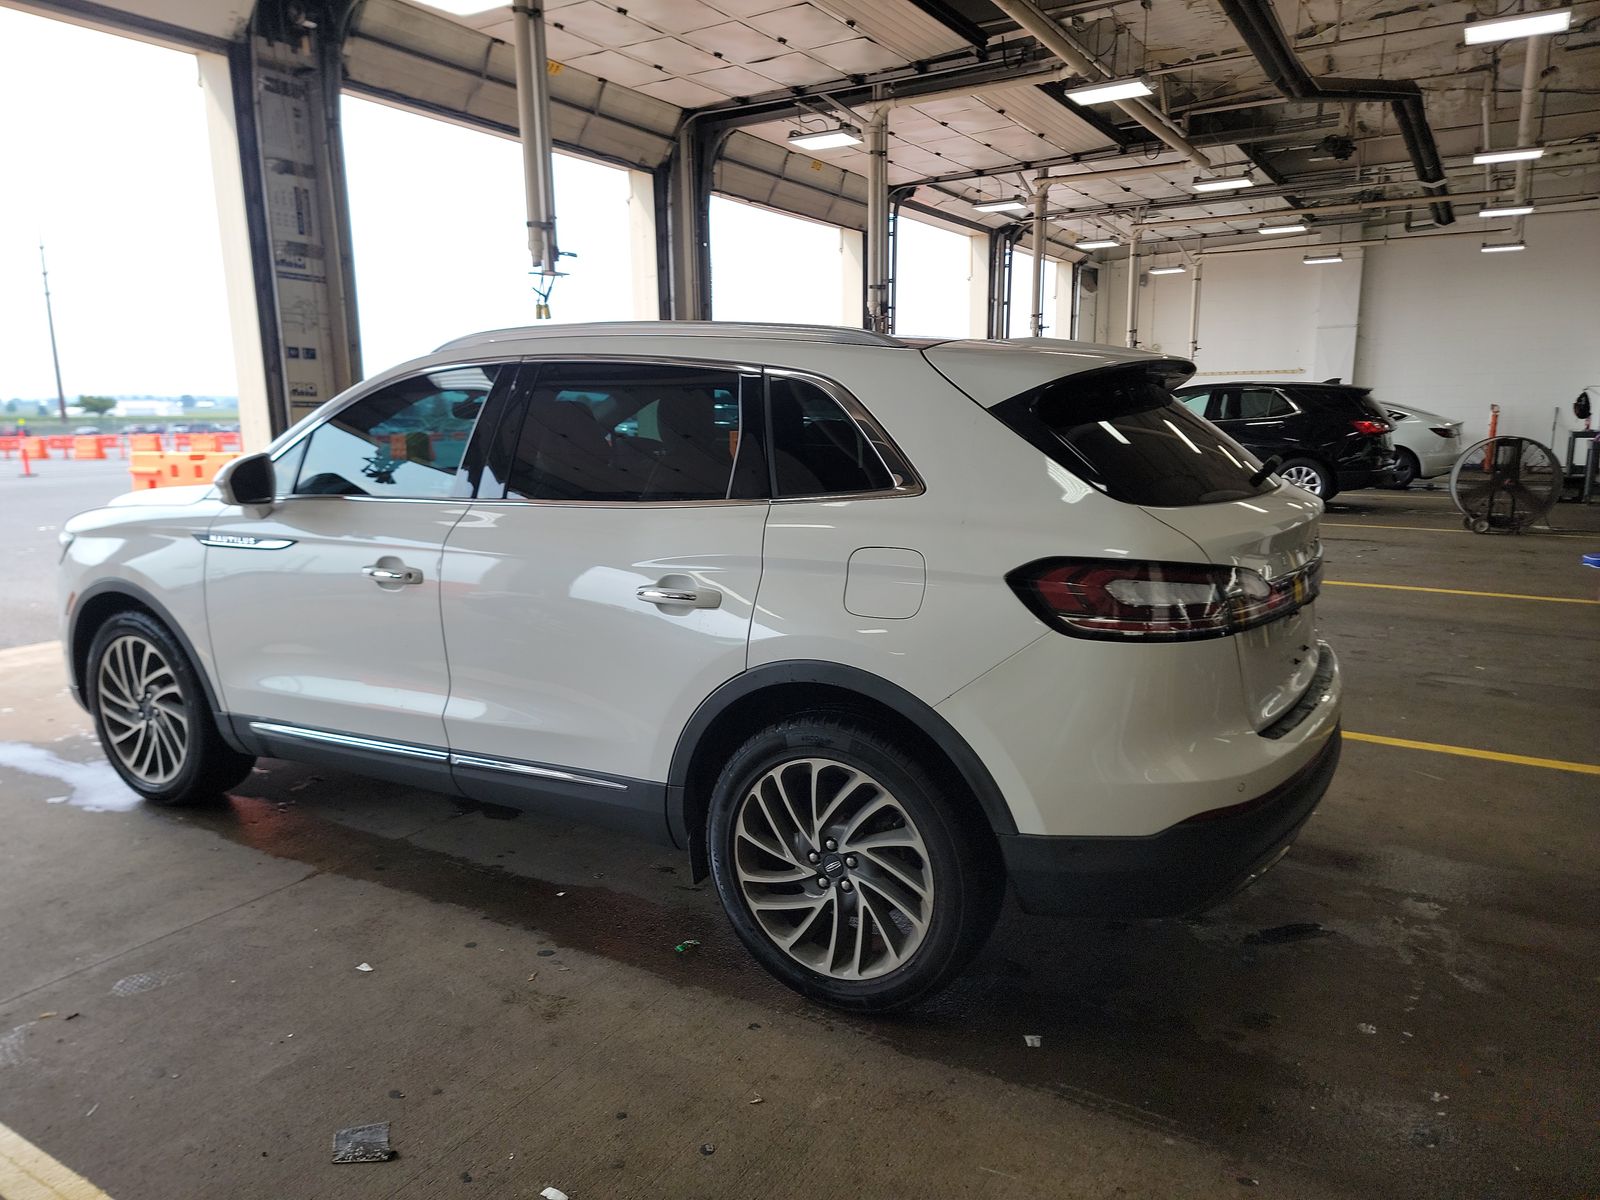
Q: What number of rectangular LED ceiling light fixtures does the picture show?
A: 13